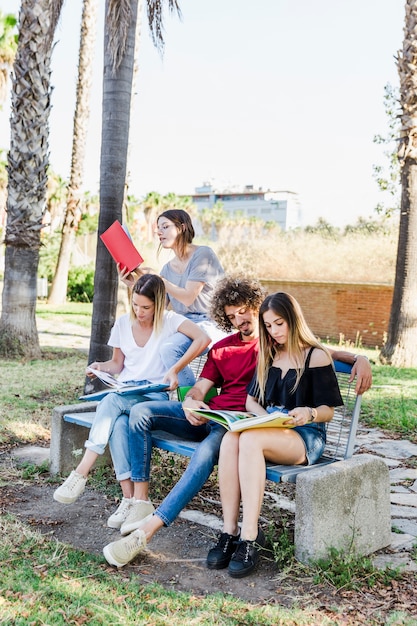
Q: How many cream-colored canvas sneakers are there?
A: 4